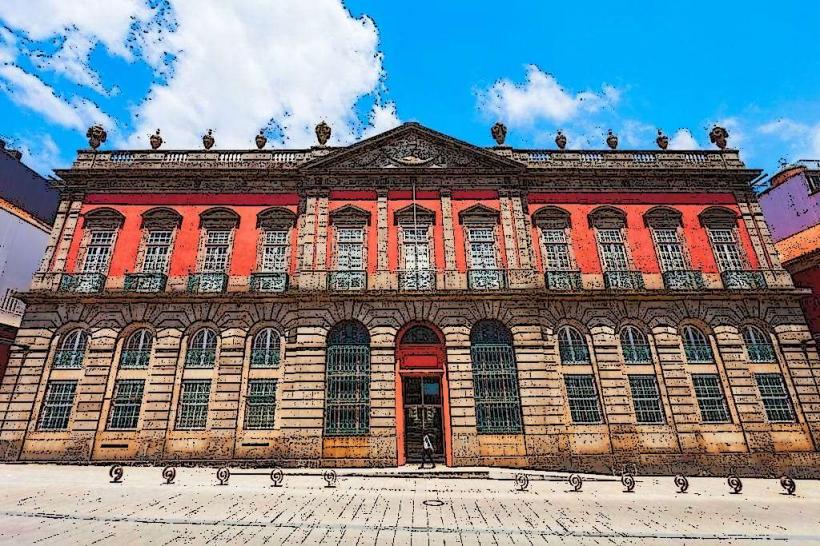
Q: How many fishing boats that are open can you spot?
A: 0